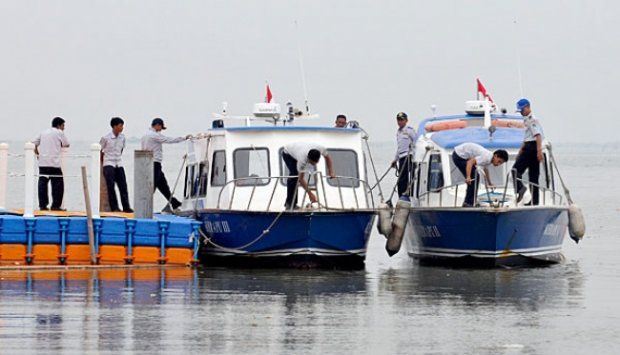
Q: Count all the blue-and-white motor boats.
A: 2